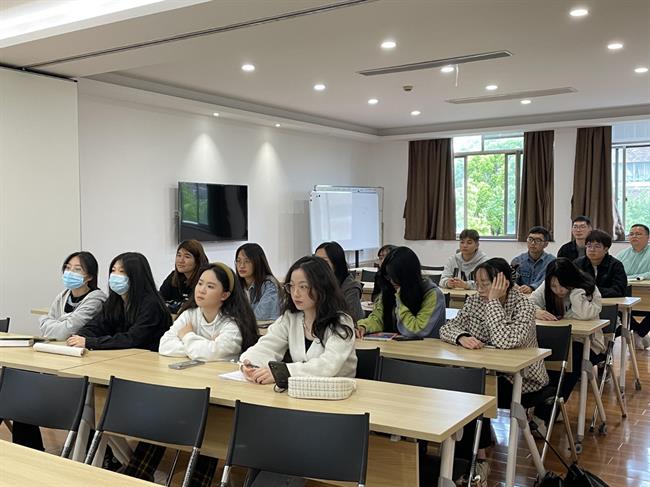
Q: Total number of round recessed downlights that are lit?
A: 13